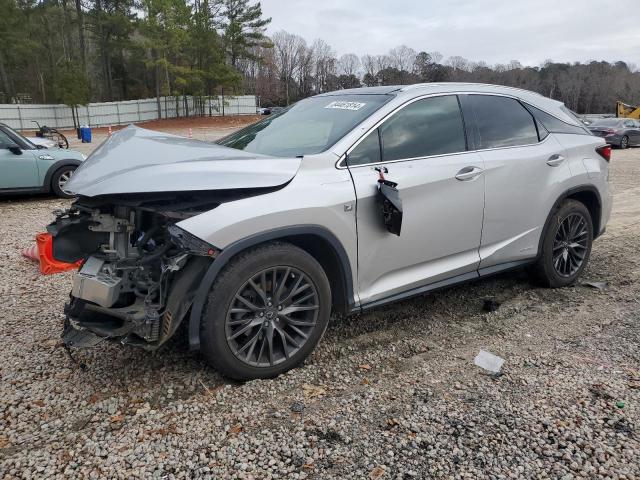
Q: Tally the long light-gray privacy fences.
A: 1